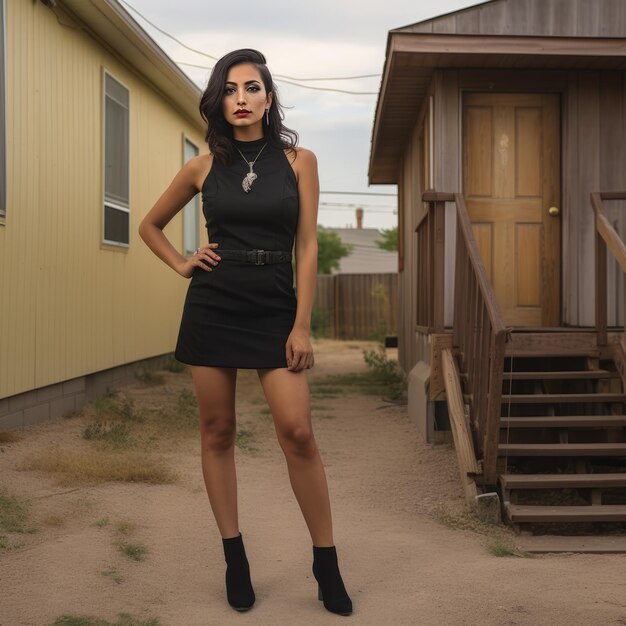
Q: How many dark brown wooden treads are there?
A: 6